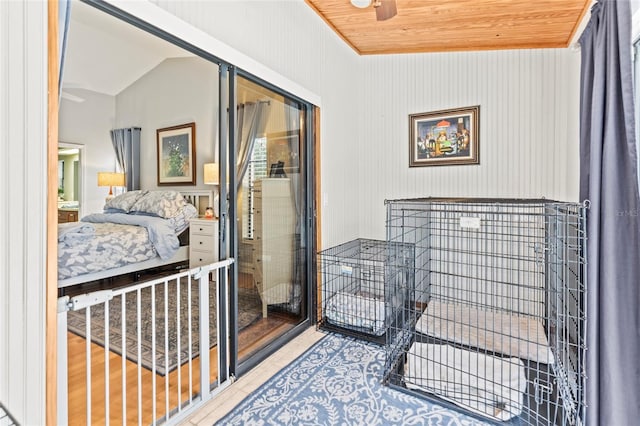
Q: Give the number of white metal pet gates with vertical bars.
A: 1